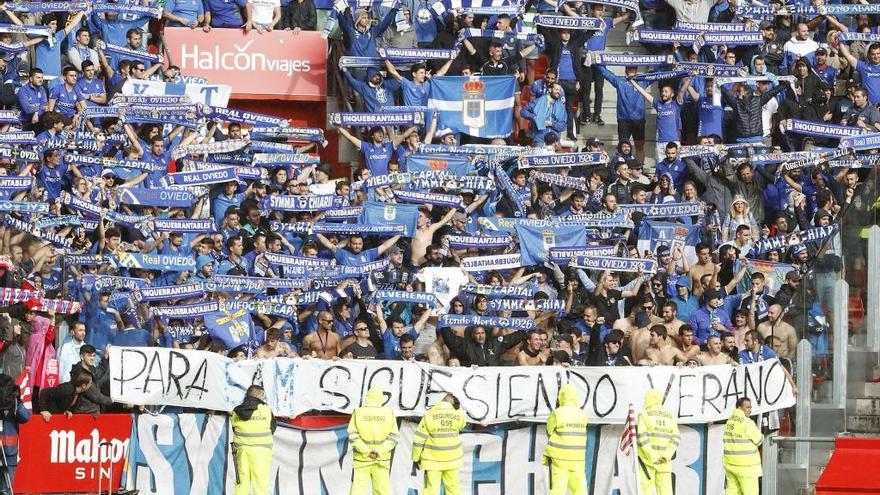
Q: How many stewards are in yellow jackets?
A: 6